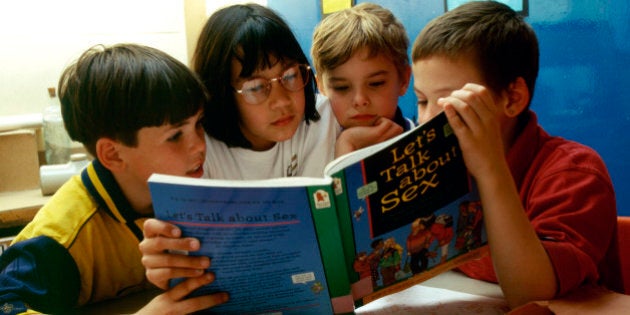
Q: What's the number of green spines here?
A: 2